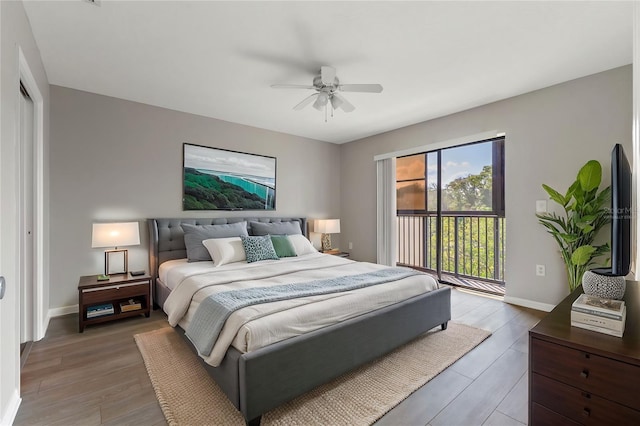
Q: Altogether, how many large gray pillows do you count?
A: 2